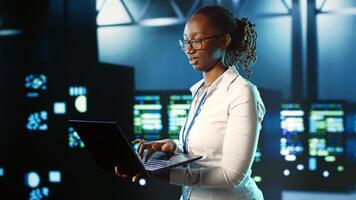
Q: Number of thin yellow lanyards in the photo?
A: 0